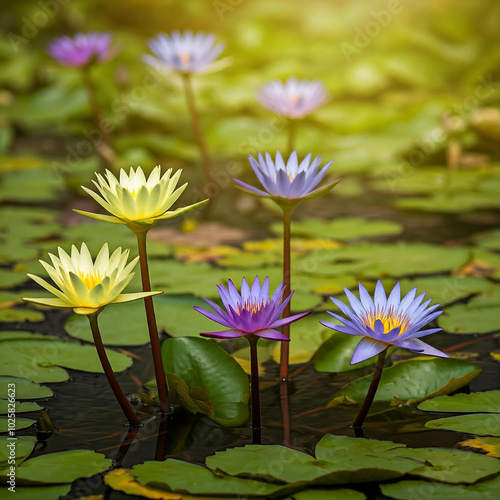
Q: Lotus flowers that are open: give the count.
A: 8